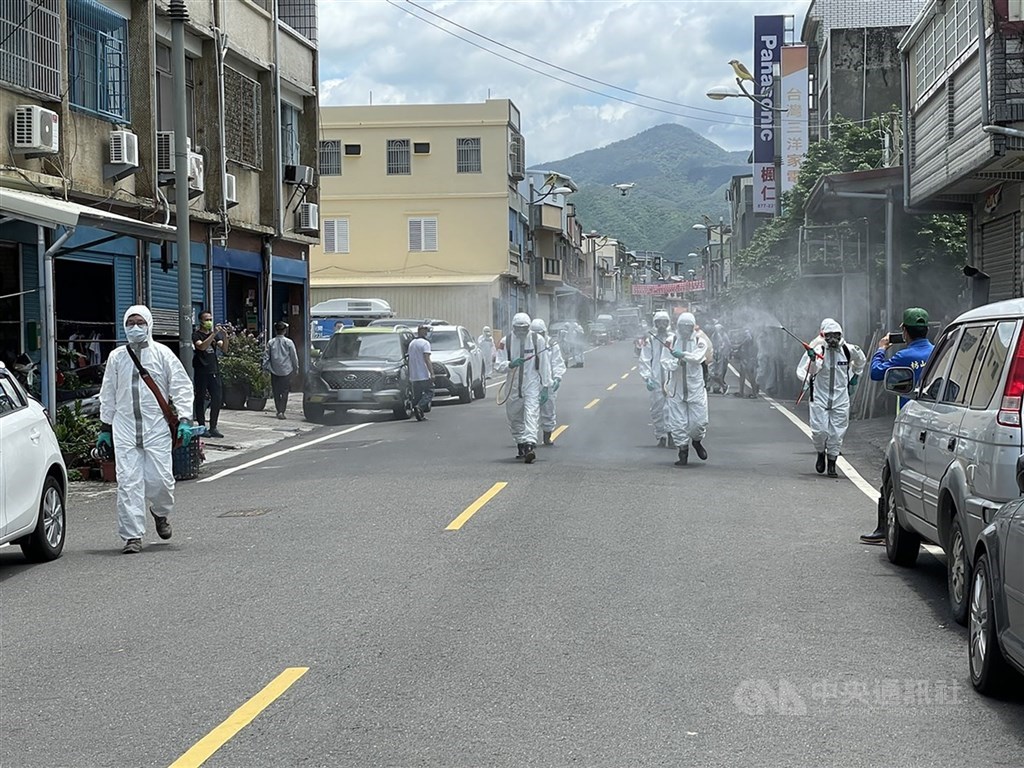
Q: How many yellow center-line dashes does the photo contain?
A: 7